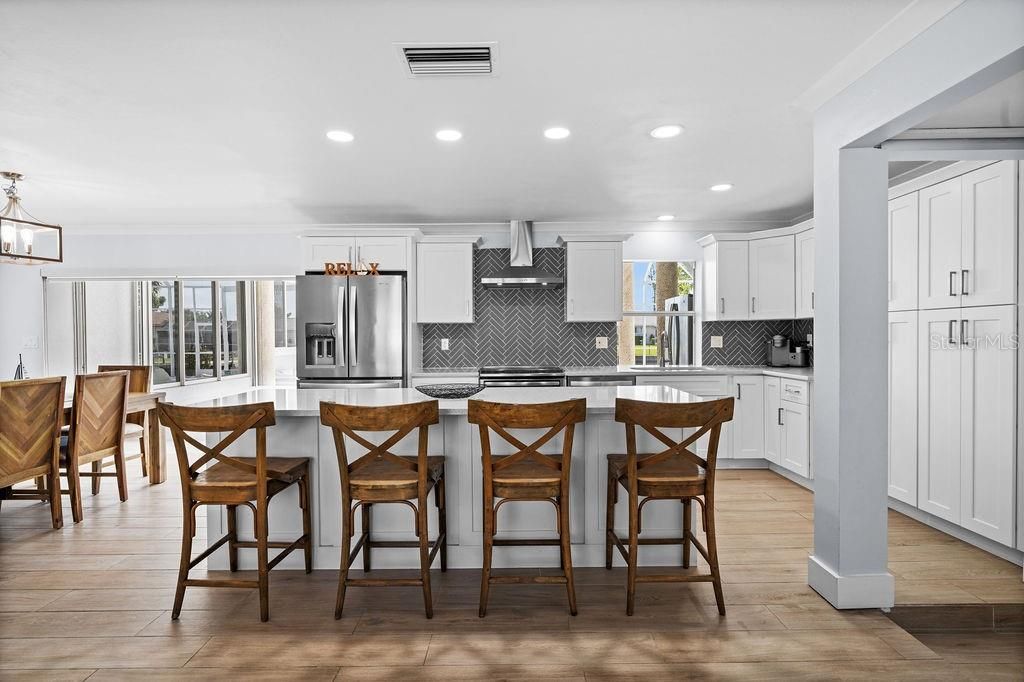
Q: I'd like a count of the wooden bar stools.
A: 4